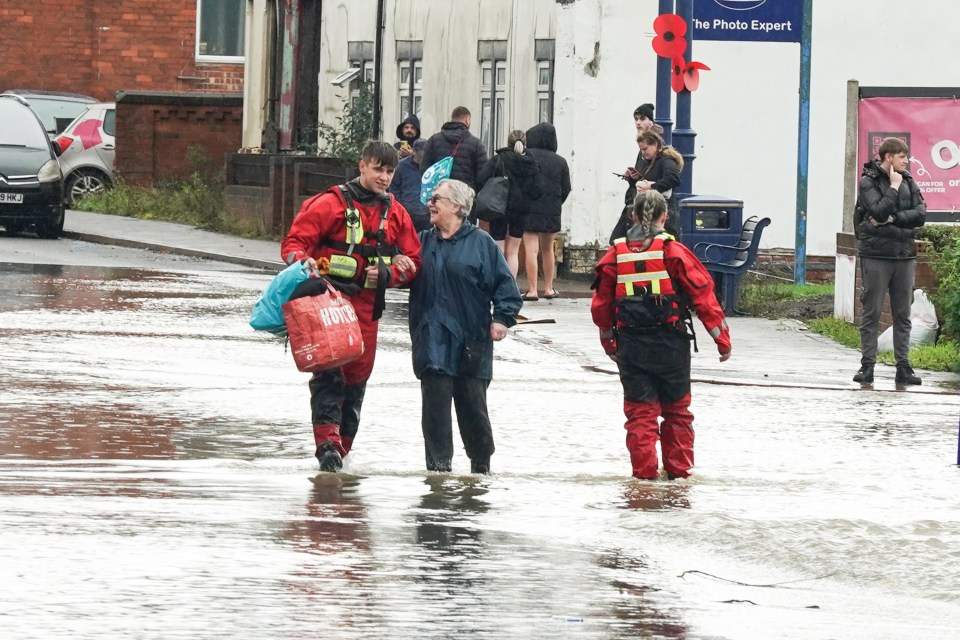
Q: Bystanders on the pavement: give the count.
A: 8